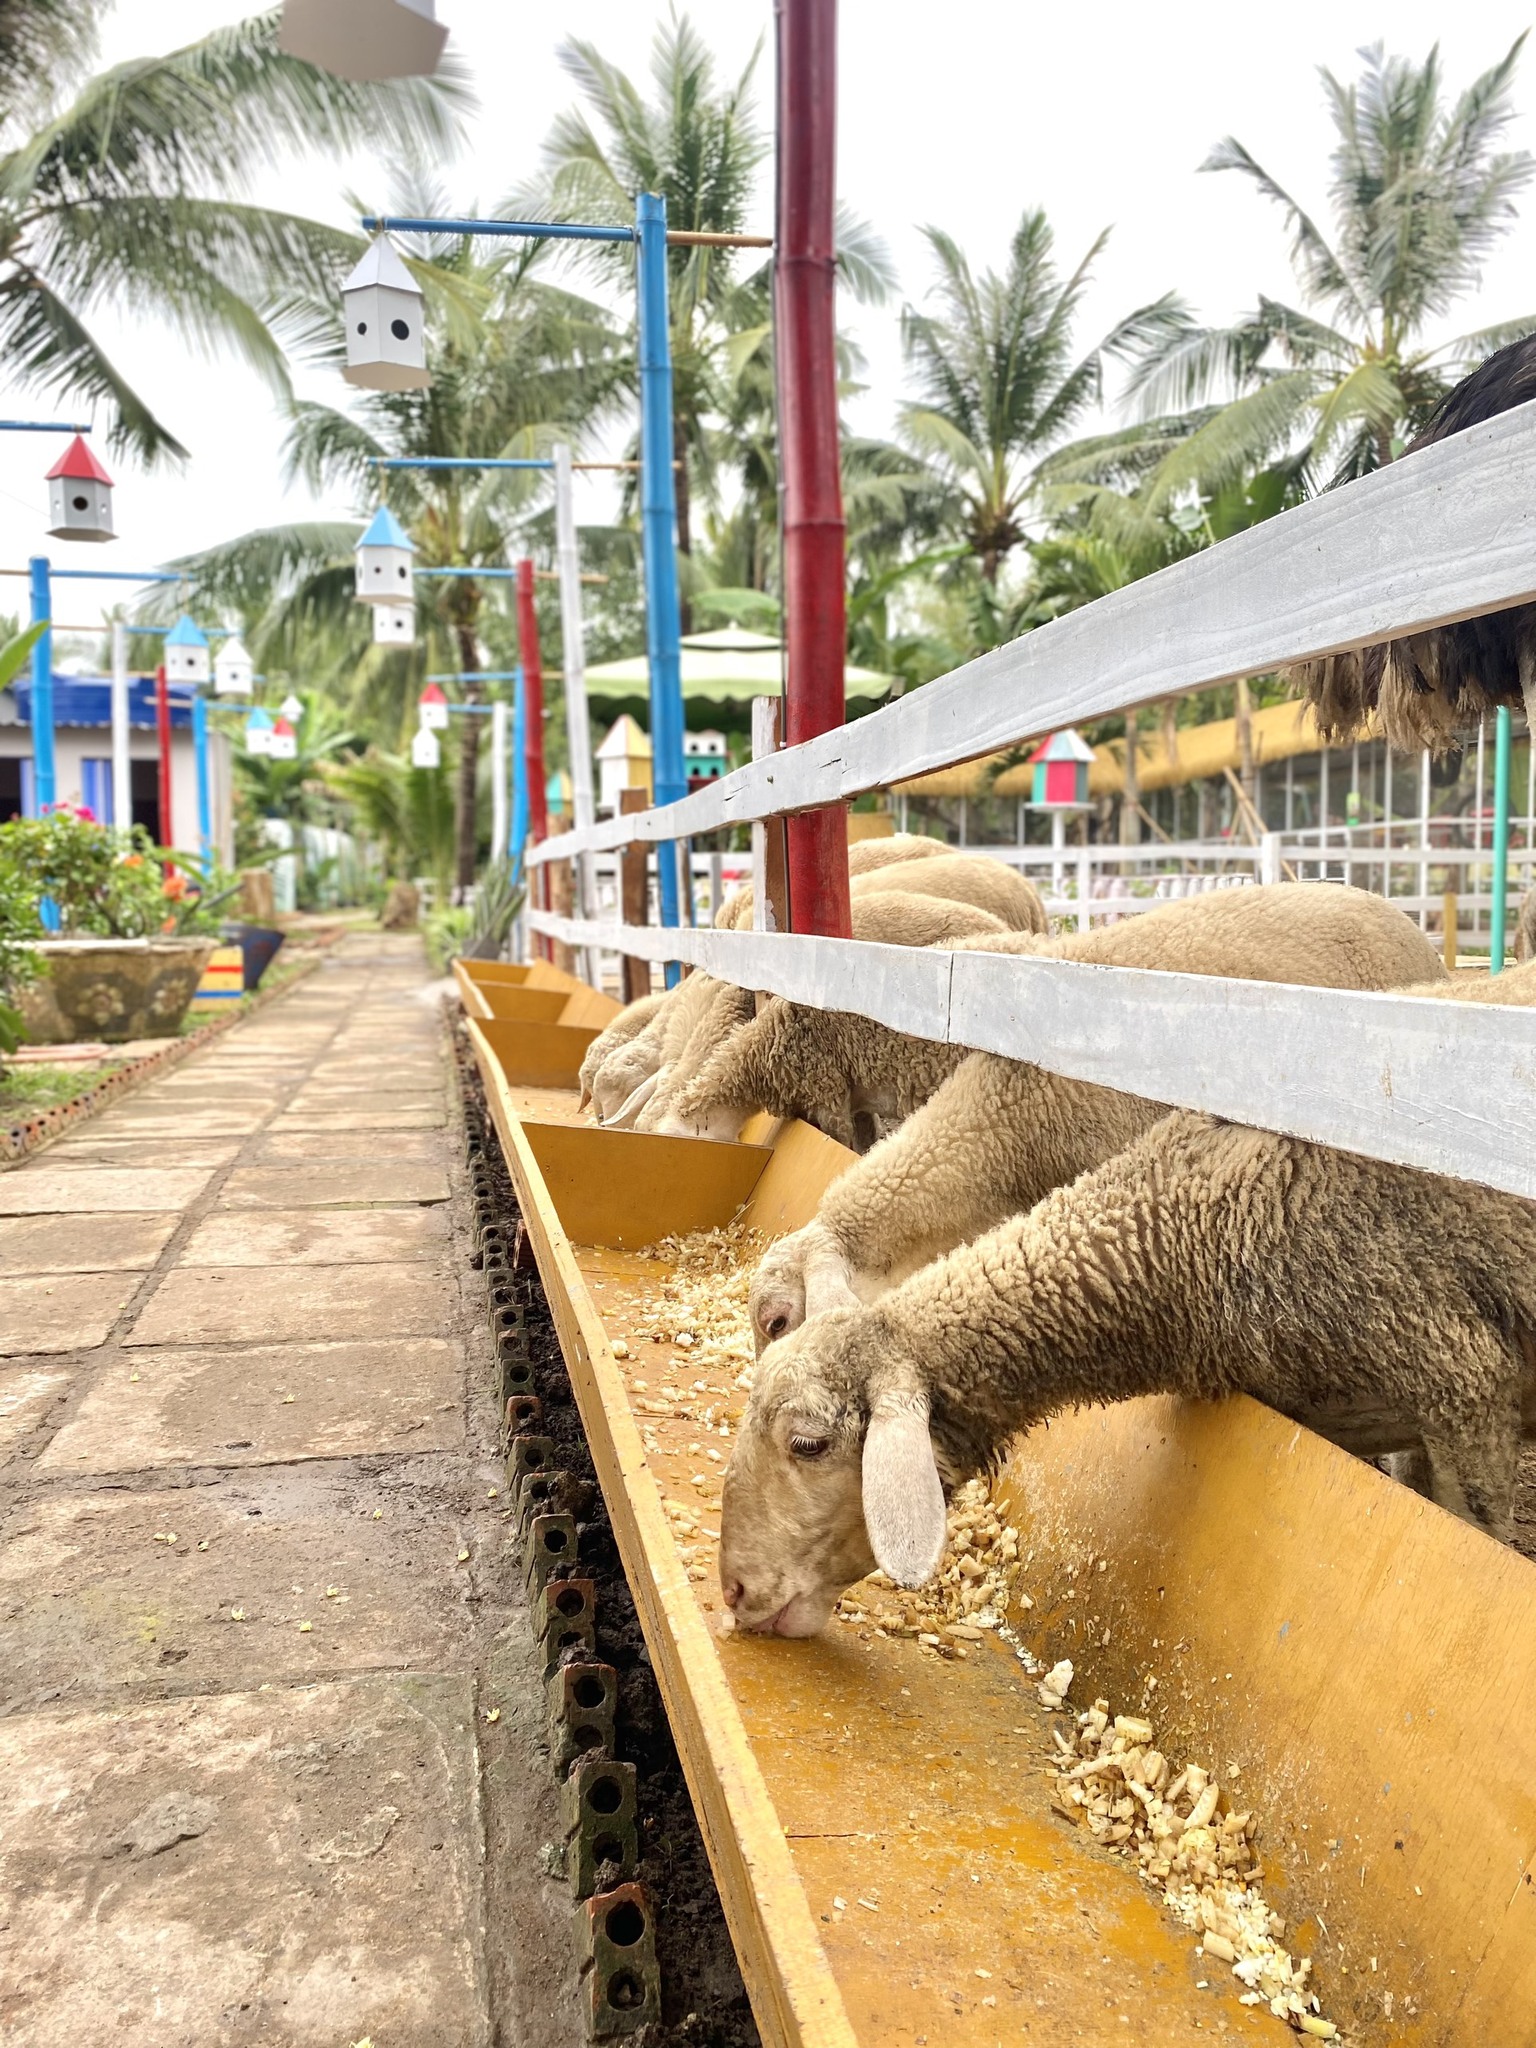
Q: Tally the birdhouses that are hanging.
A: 12